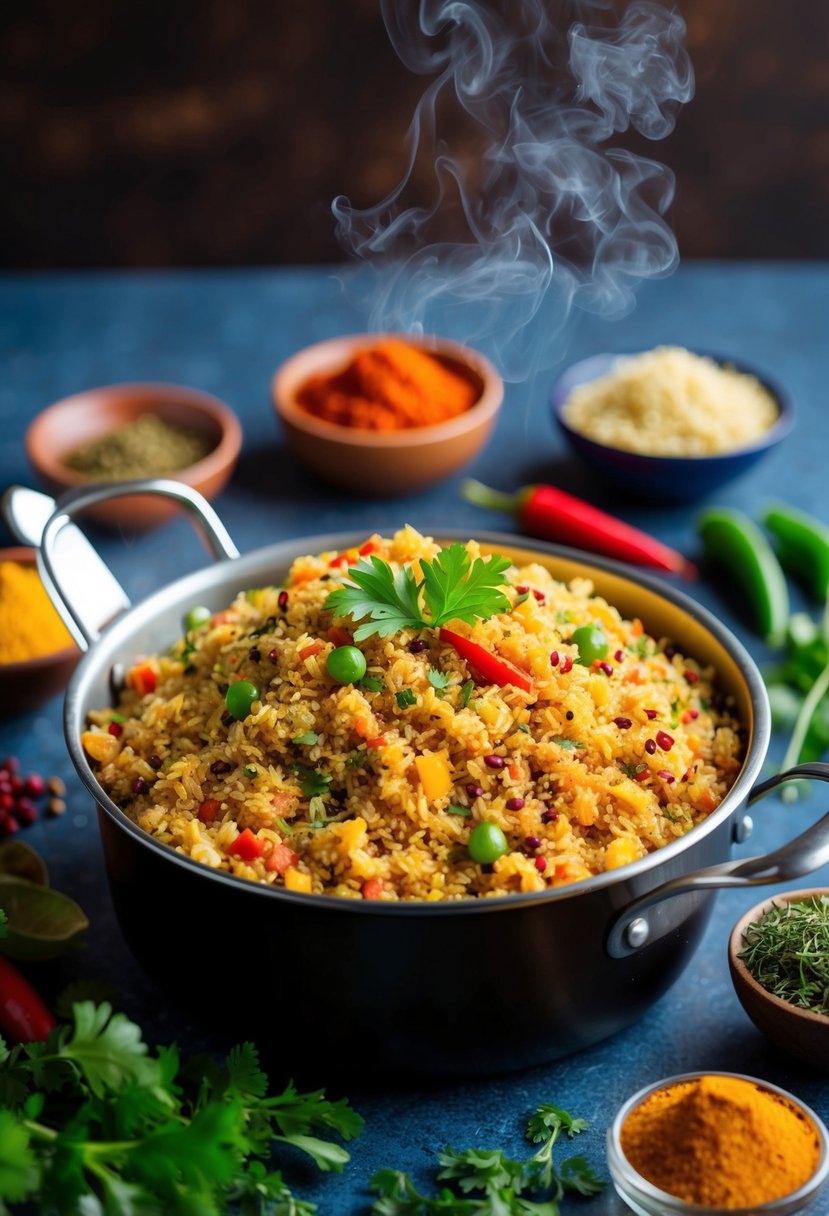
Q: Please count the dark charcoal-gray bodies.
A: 1